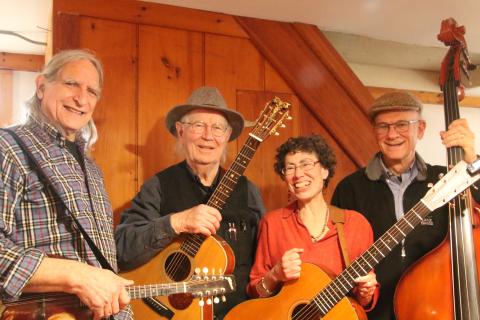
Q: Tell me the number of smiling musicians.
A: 4